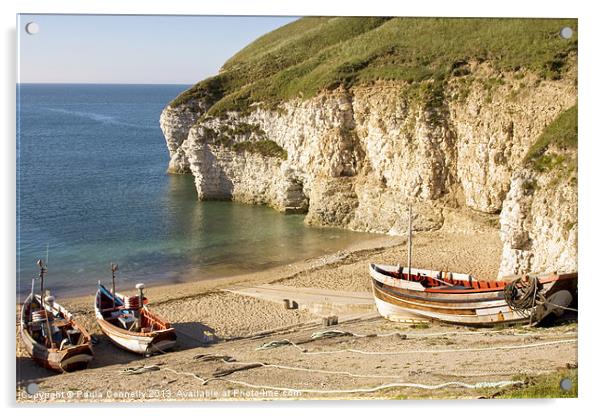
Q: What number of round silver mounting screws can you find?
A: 4